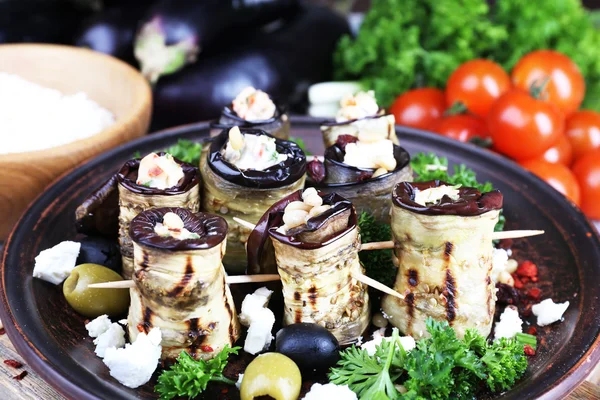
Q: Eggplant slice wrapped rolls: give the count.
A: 8